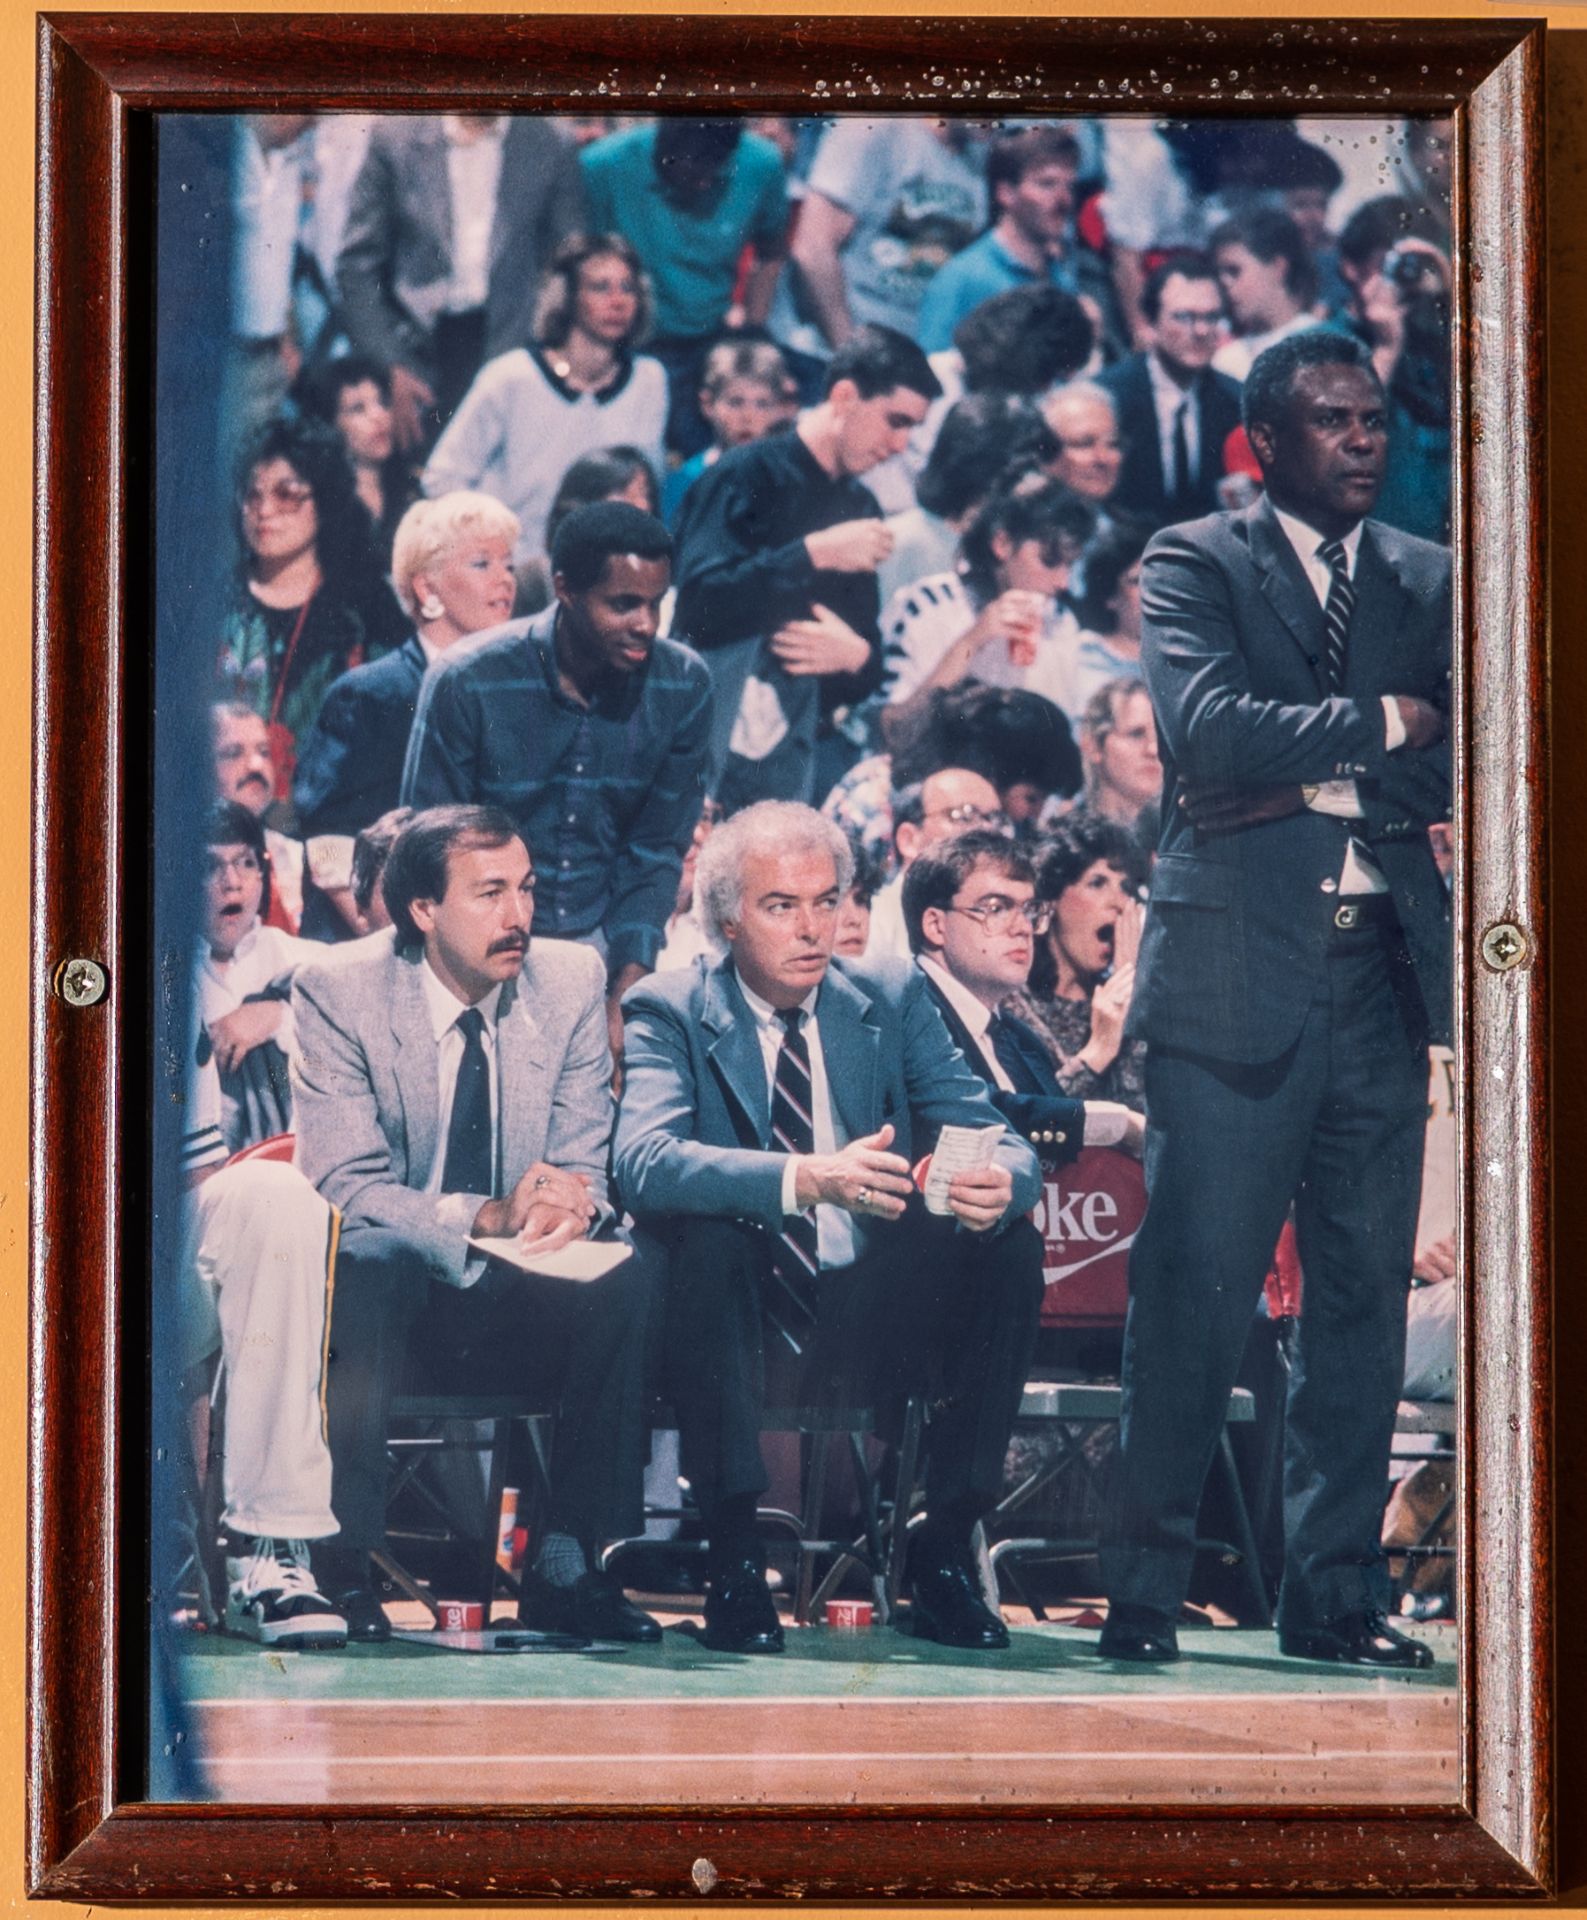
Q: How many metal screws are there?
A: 2